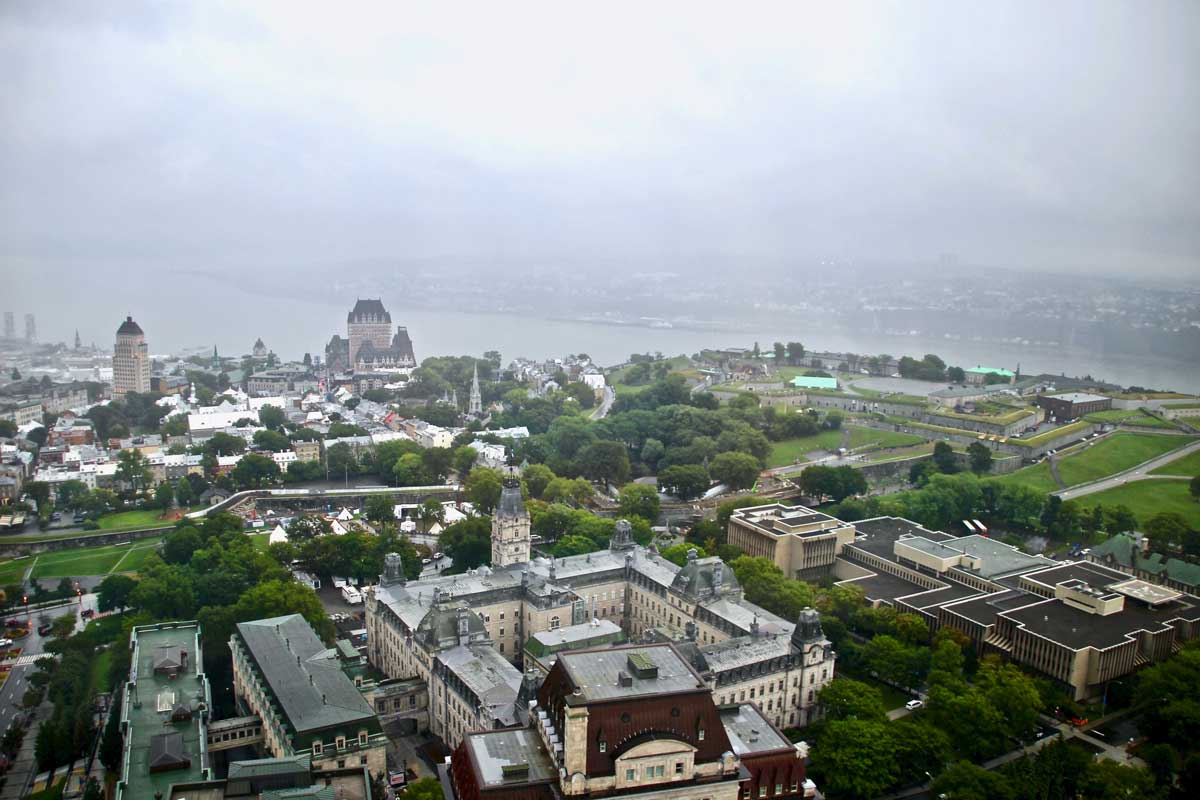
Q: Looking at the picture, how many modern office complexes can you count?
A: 1